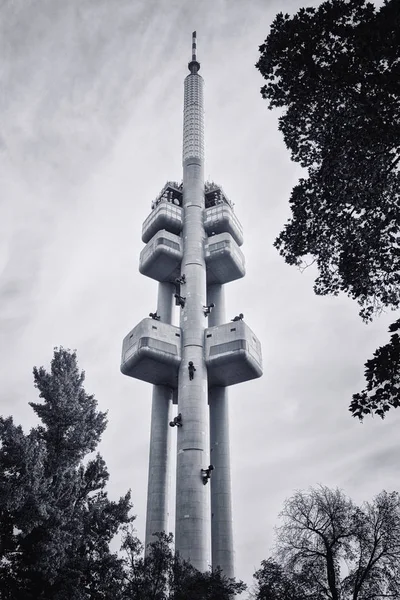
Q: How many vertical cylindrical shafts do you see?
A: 3